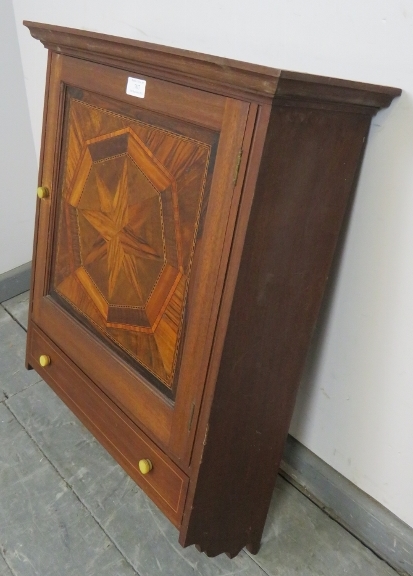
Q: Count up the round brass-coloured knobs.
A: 3